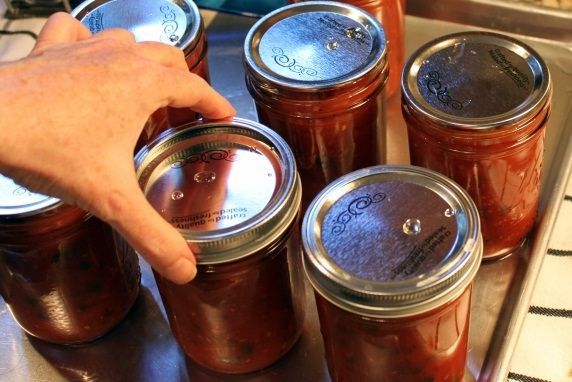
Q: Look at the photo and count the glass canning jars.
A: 7